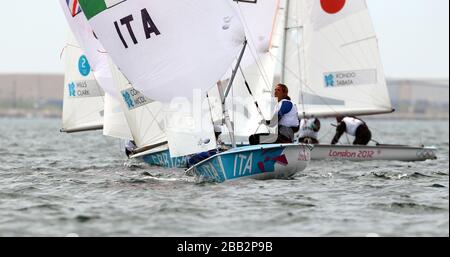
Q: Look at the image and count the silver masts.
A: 2